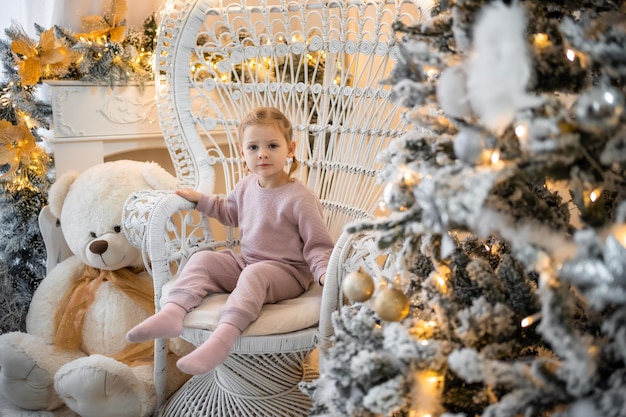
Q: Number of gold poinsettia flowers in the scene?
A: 3